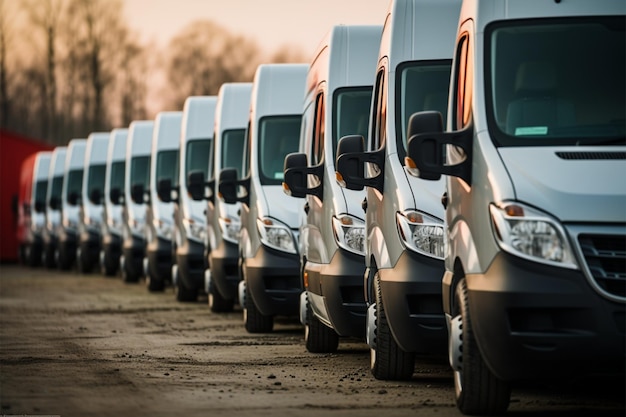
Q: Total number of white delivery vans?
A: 13